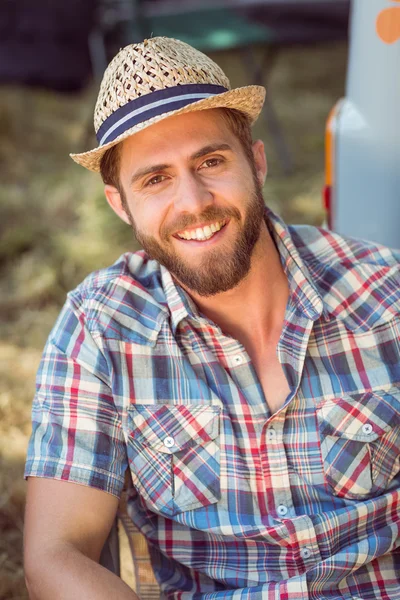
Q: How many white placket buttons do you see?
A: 4